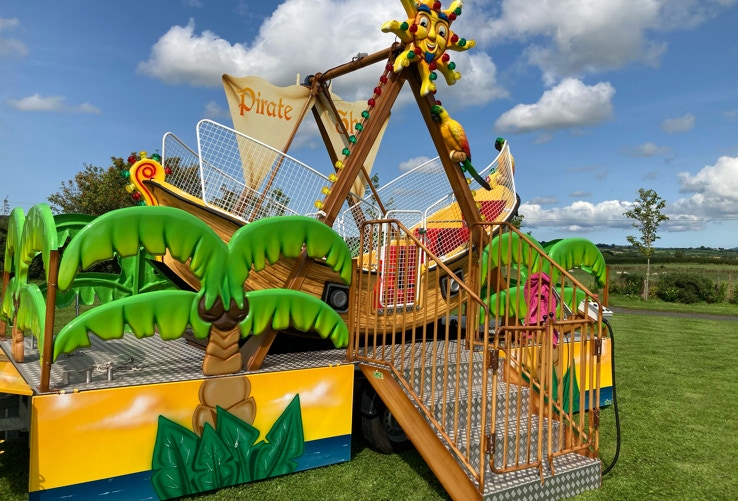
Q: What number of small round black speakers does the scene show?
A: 2